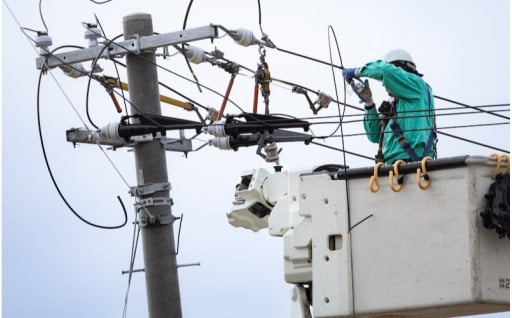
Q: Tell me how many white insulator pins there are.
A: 8